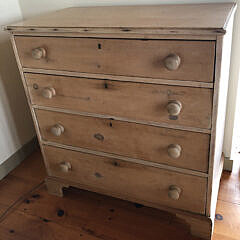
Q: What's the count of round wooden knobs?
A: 8